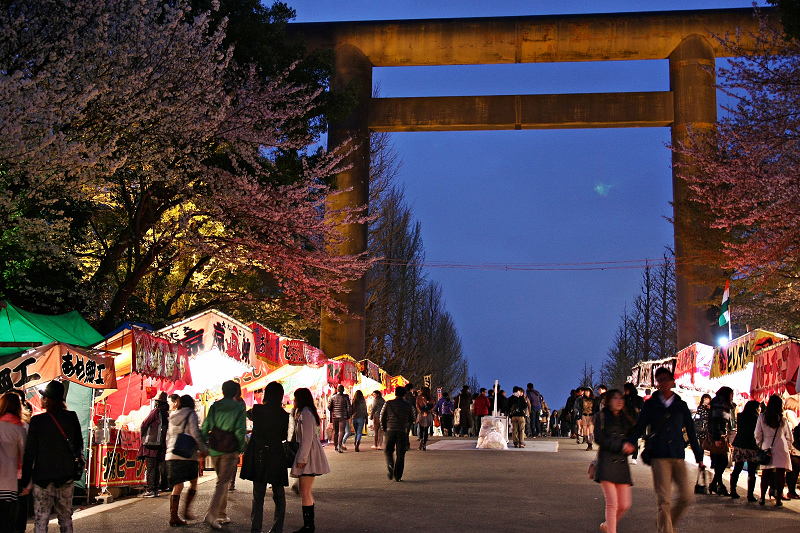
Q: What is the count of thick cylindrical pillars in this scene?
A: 2